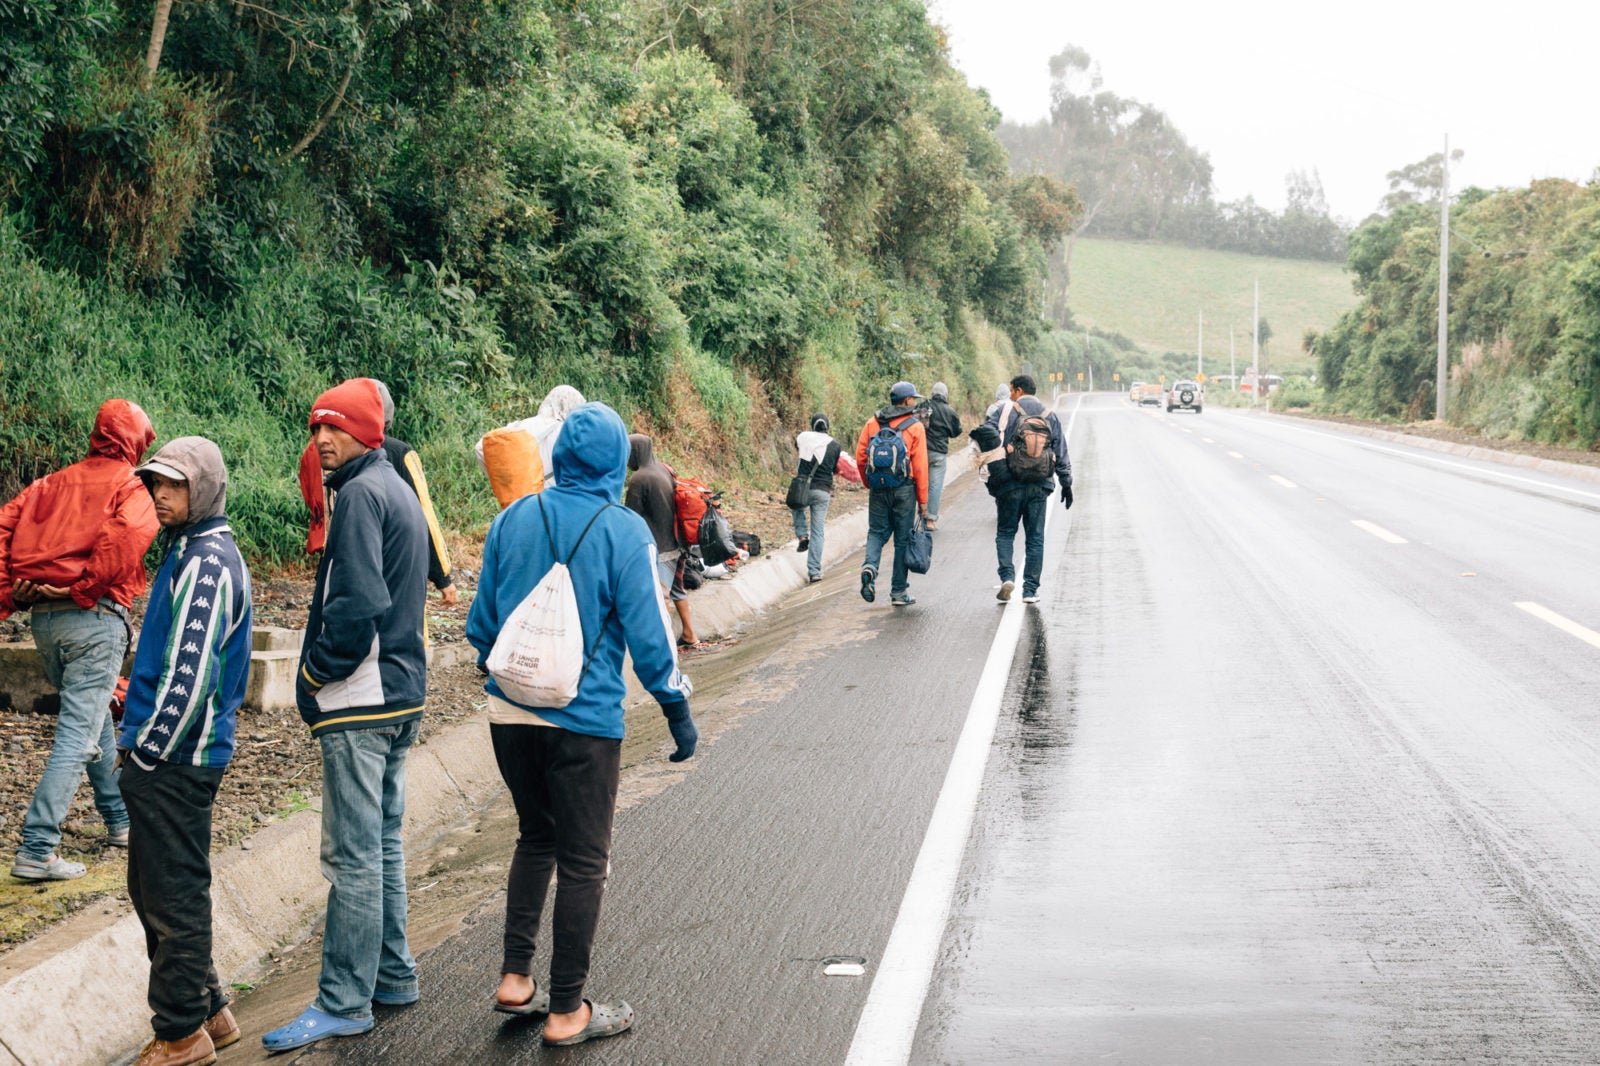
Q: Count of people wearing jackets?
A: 12